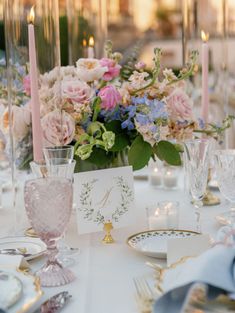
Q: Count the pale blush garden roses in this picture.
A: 3